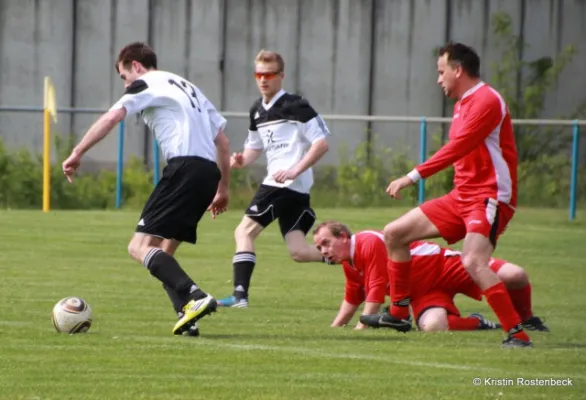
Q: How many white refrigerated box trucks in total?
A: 0